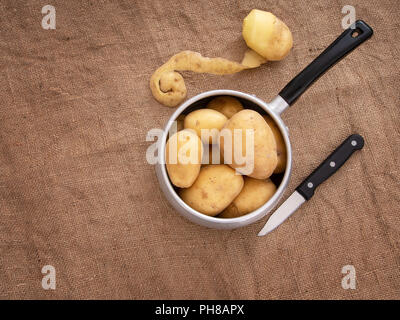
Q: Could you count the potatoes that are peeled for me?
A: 1